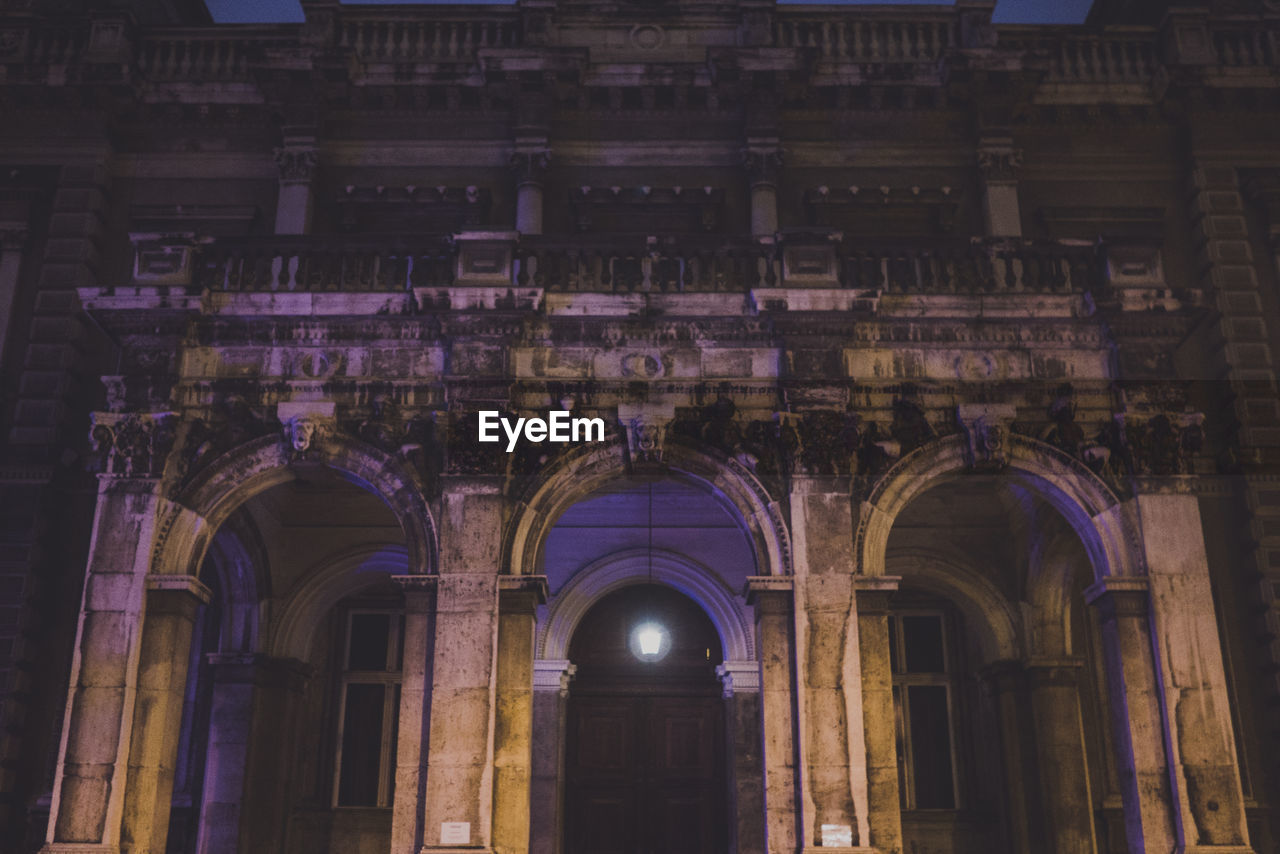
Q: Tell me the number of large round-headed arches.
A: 3